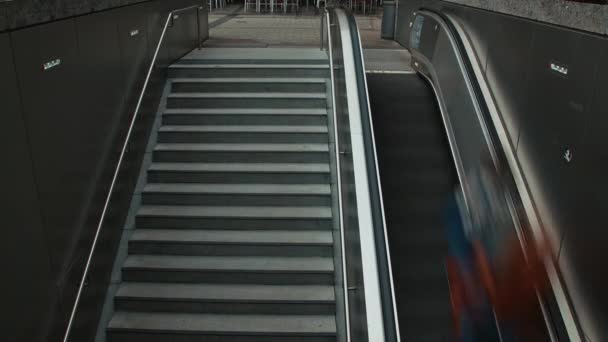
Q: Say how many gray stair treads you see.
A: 13